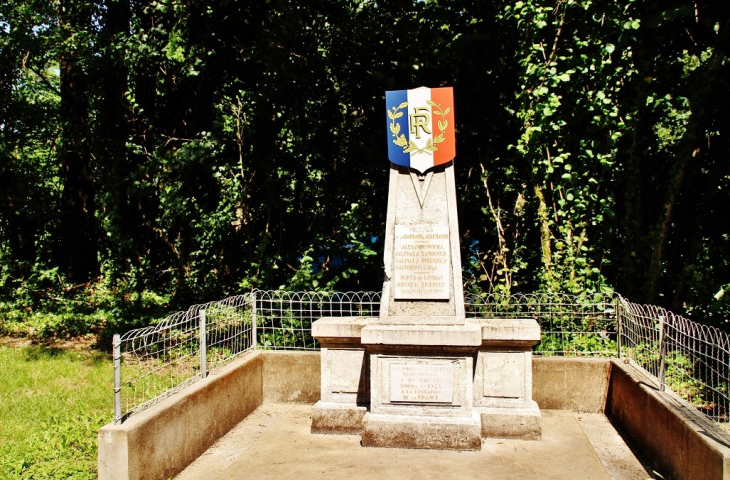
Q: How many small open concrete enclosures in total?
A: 1